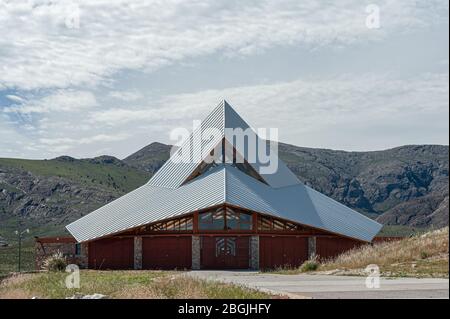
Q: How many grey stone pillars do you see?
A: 4